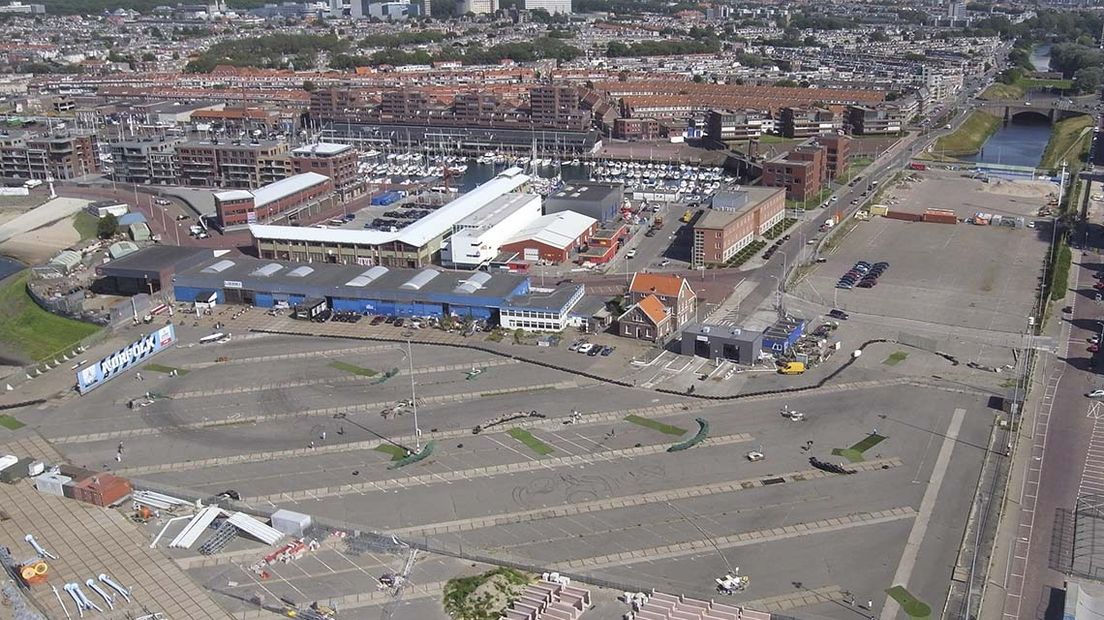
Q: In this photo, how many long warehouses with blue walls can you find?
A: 1